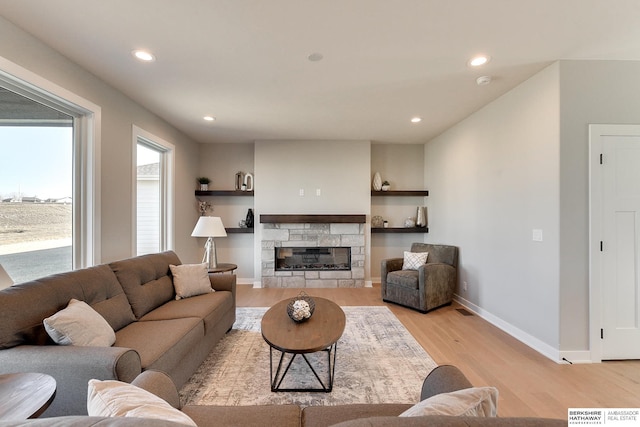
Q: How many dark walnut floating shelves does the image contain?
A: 4